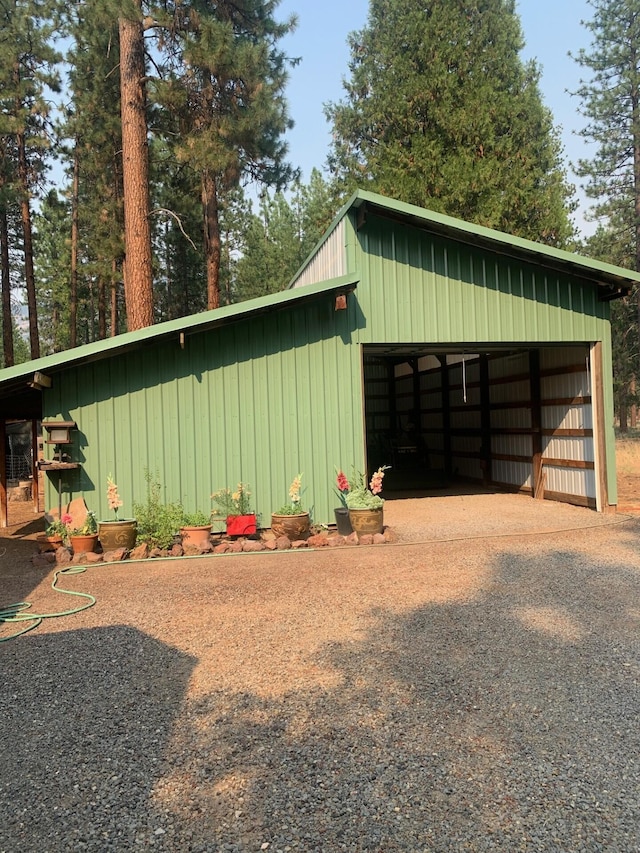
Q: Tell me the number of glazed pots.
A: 3